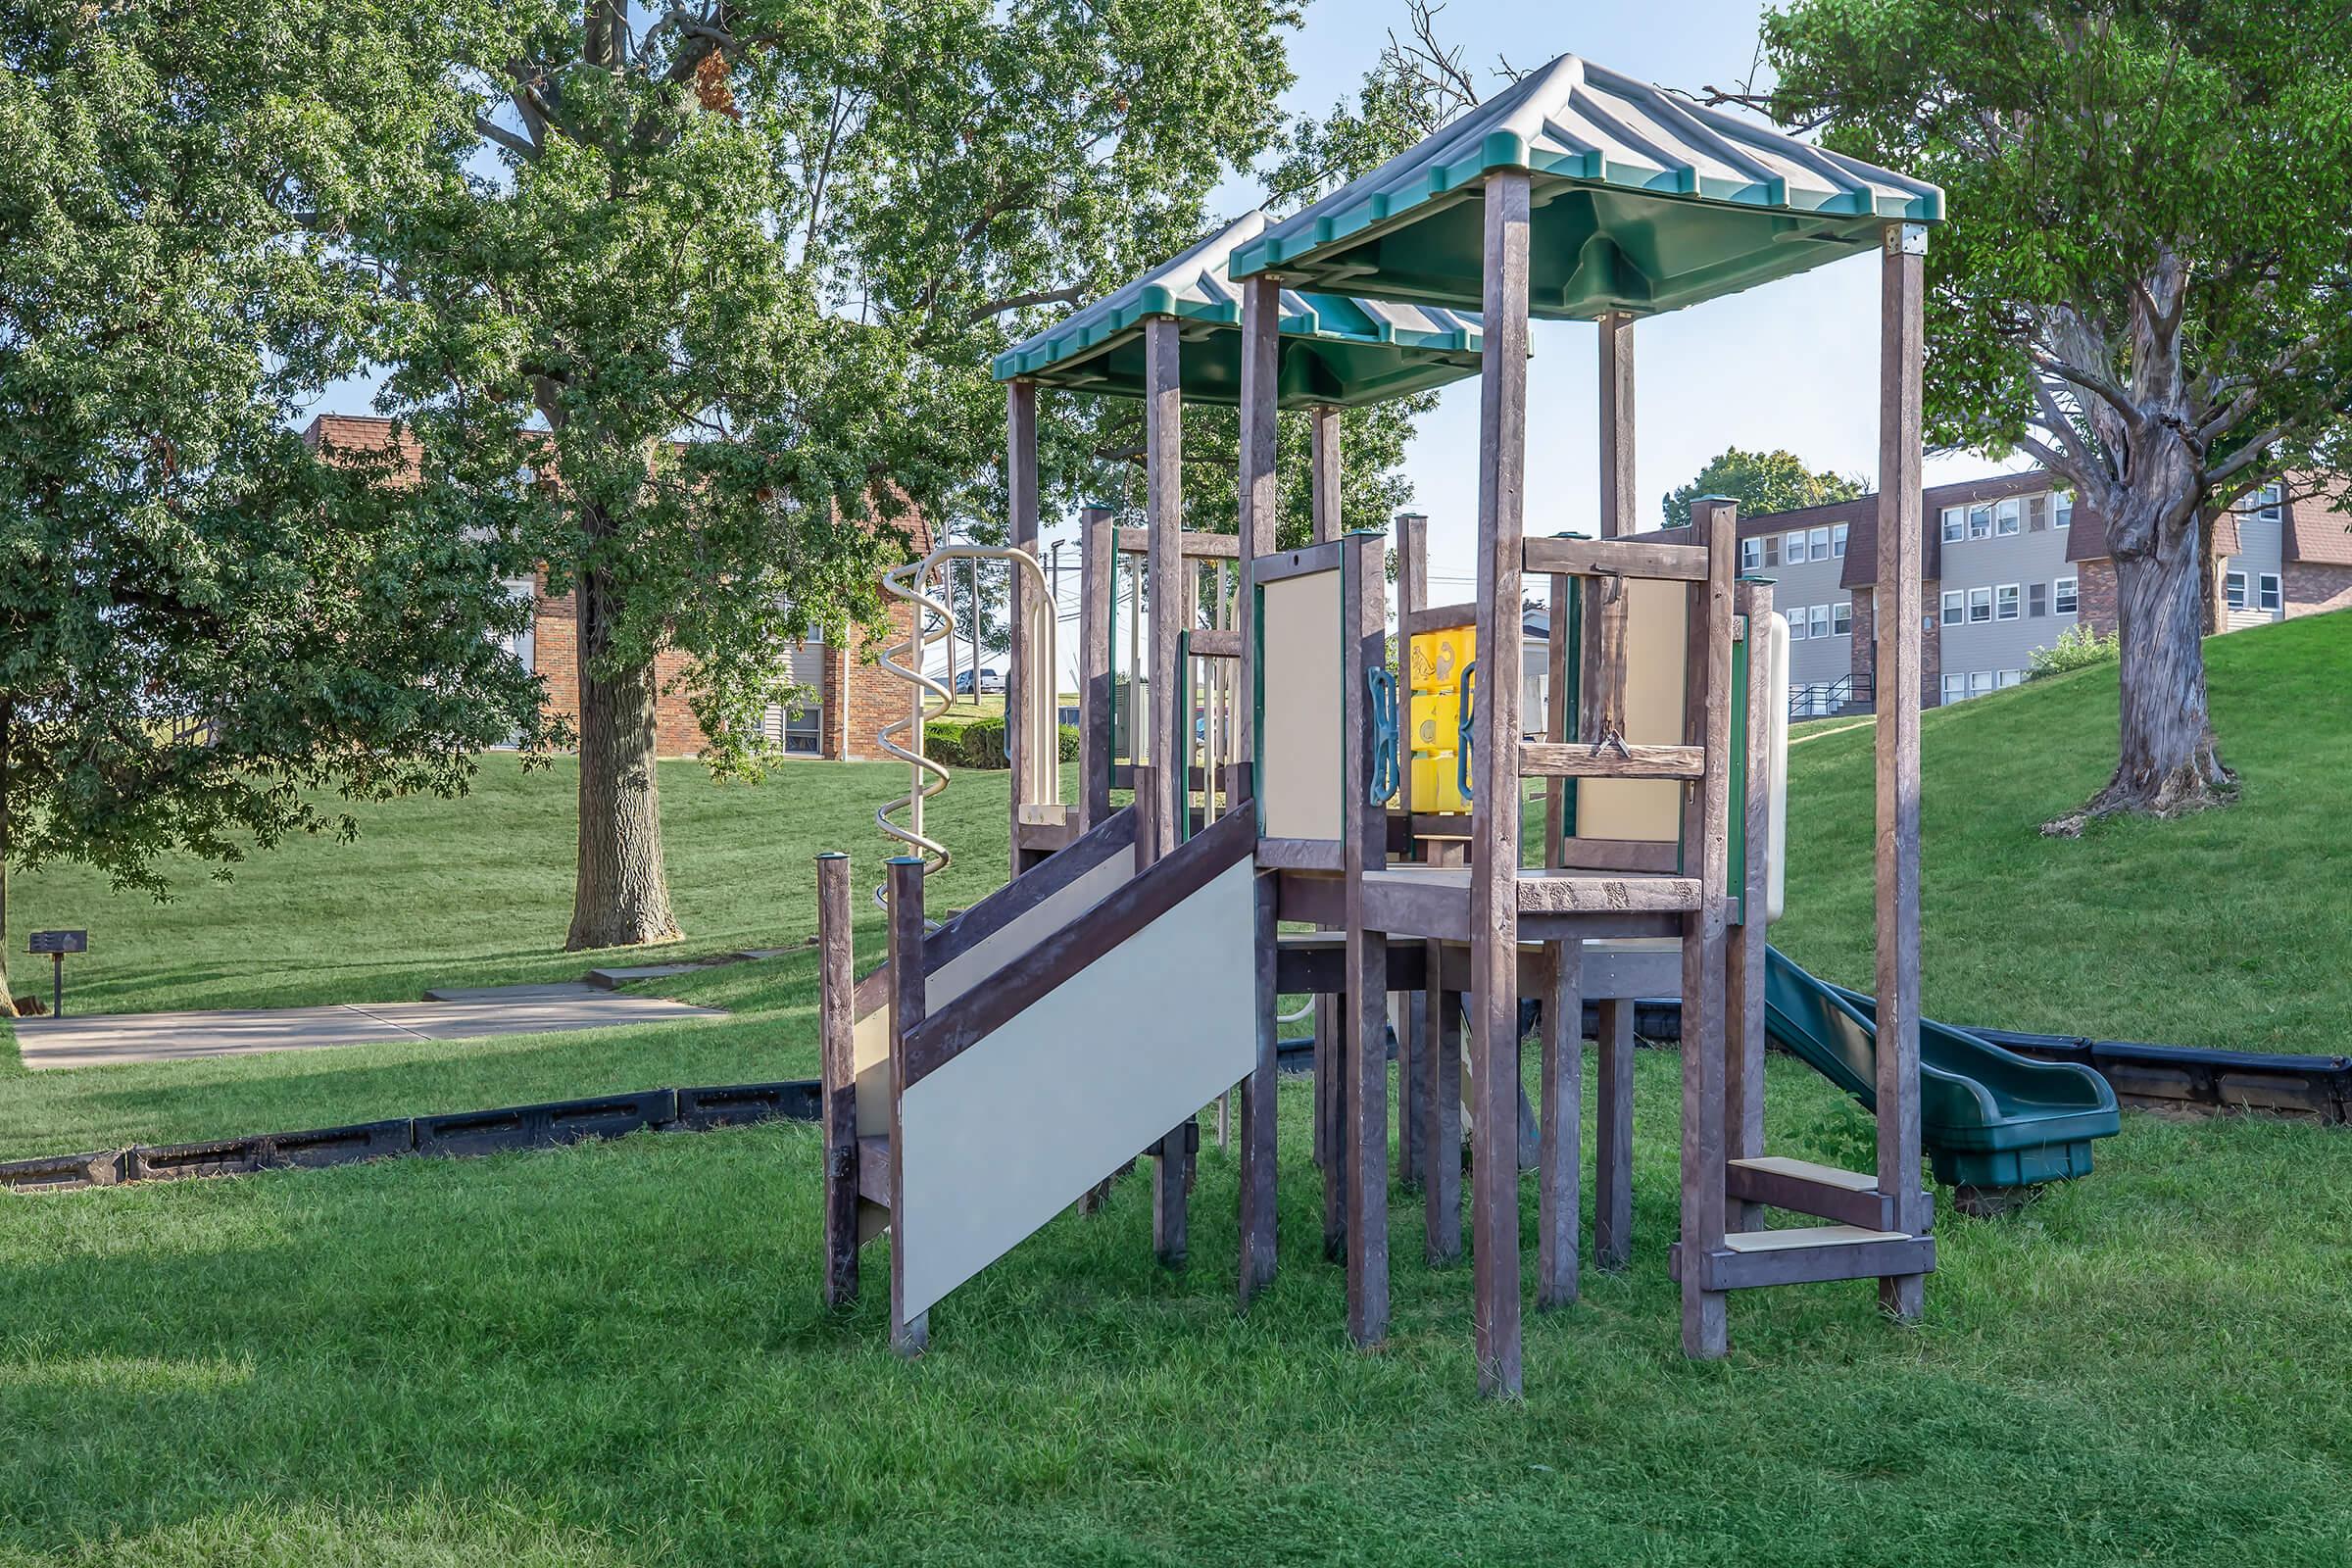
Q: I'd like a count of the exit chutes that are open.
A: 1